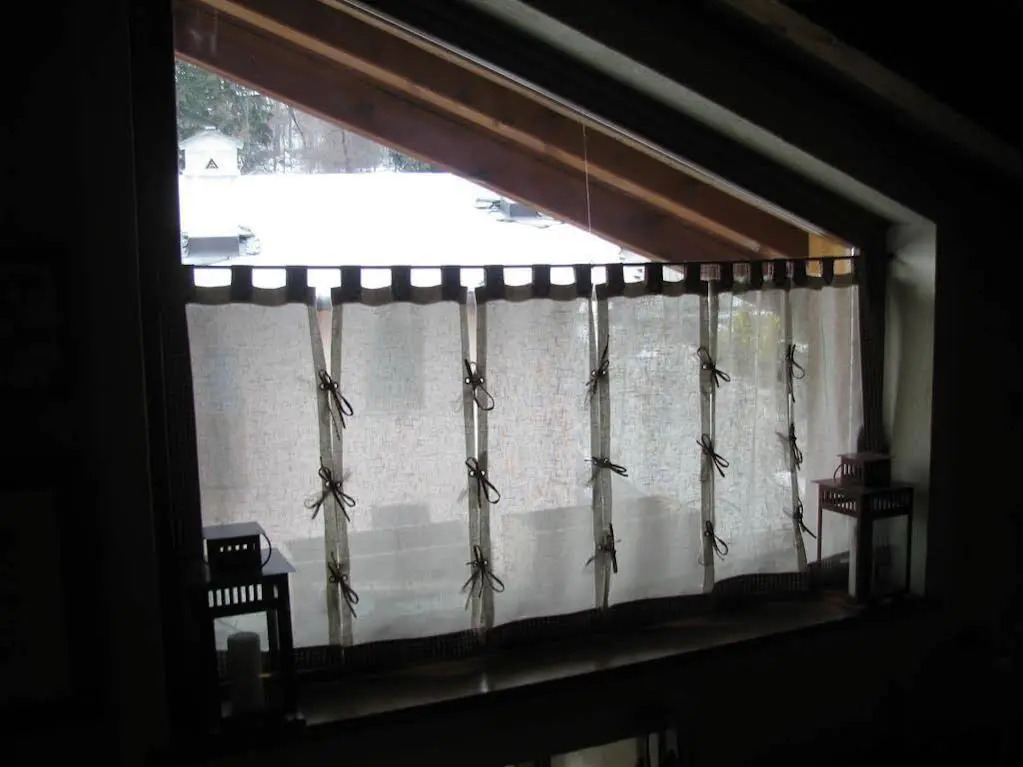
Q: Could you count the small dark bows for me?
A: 15